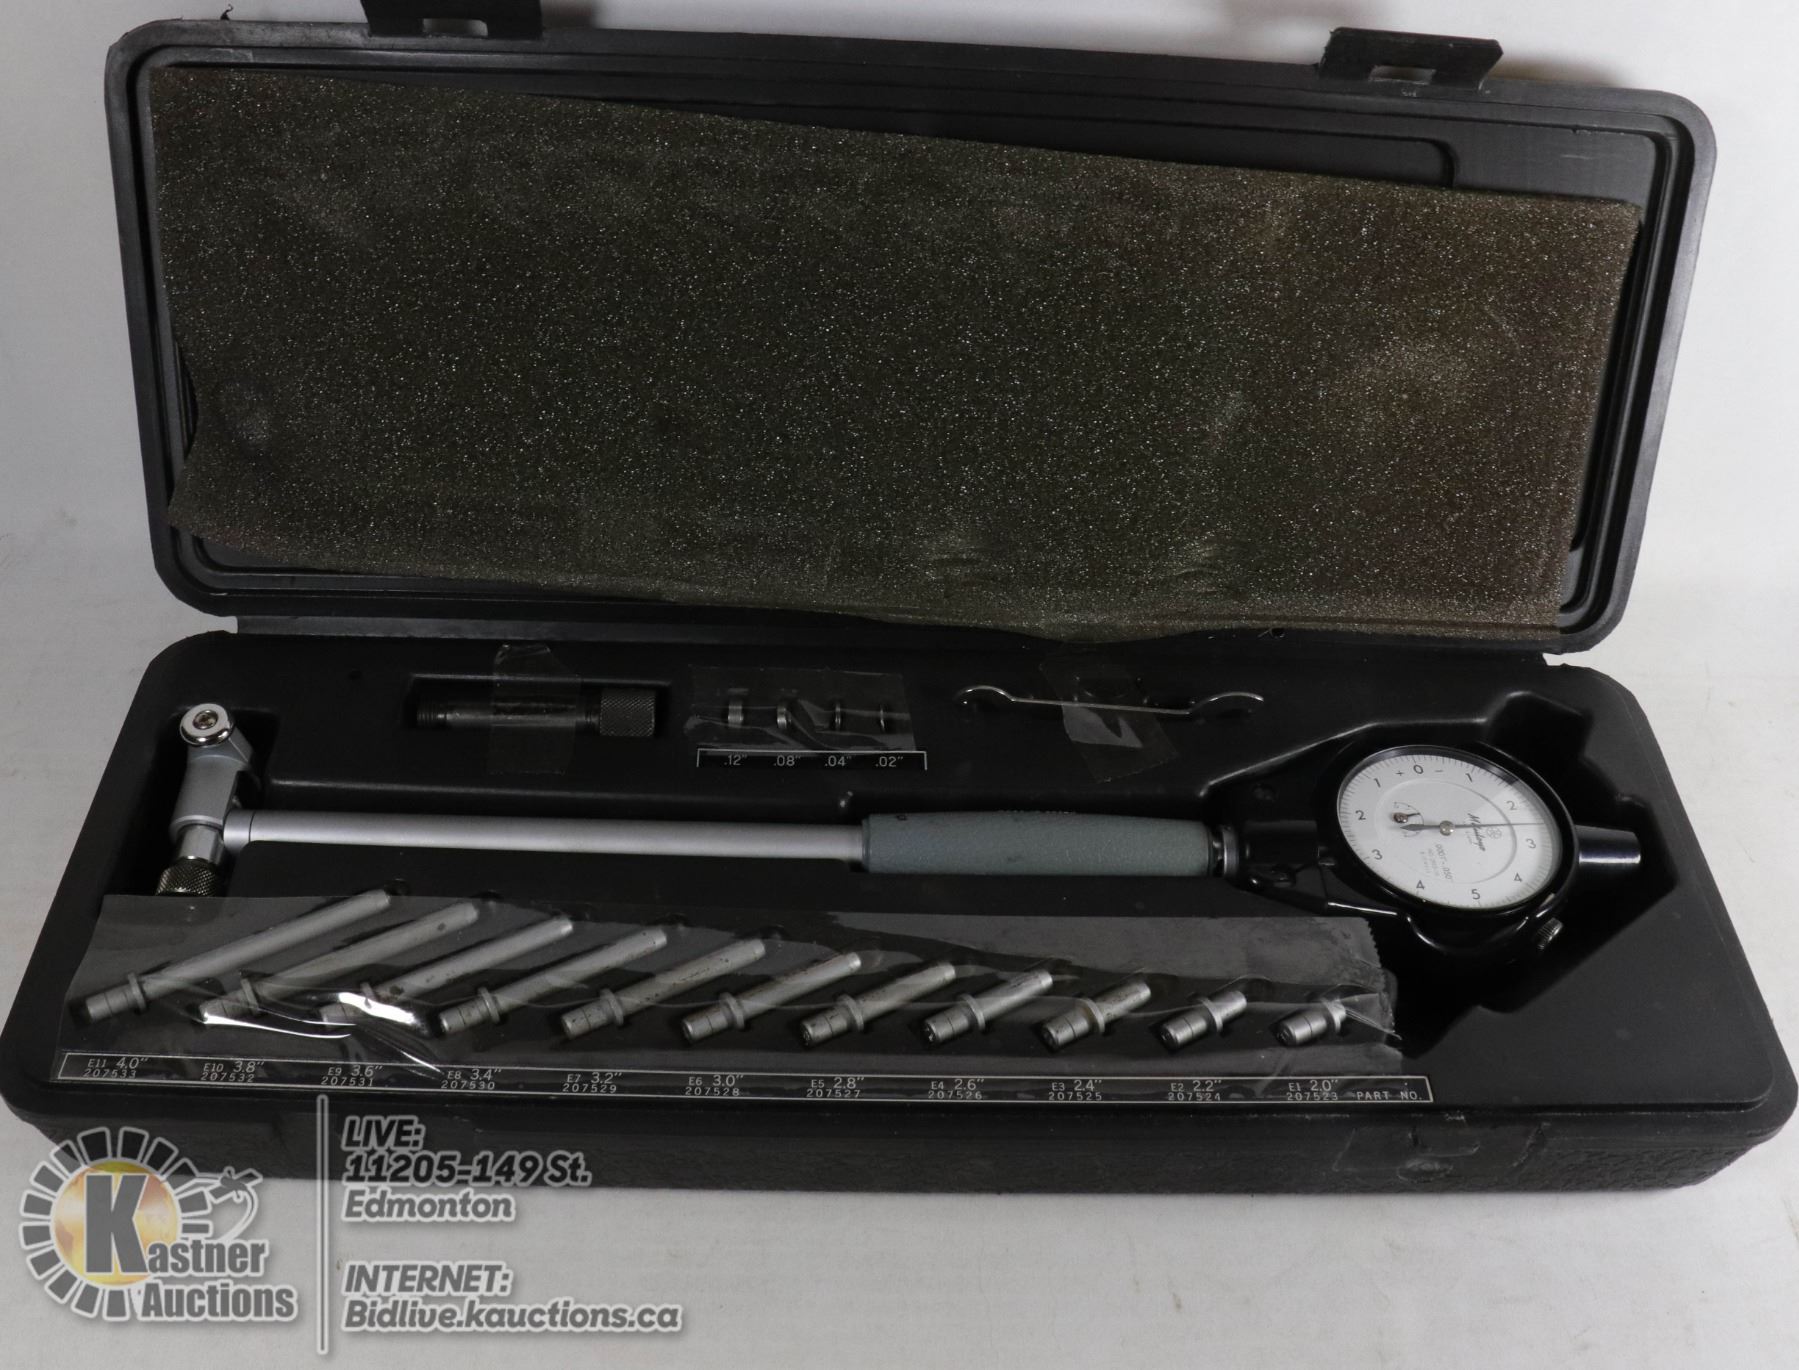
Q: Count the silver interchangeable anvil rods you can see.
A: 11